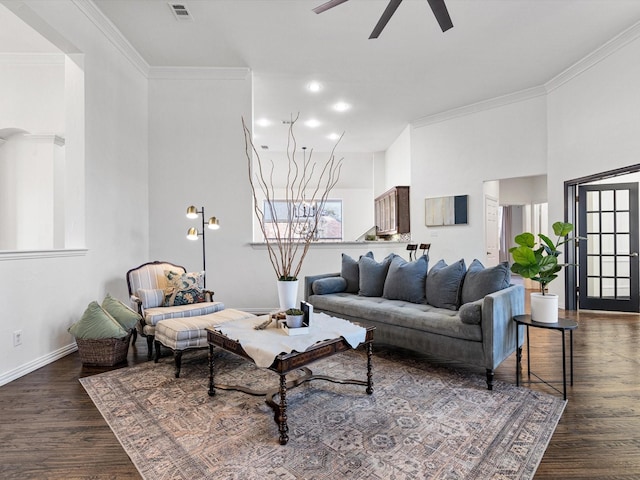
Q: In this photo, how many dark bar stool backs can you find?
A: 2